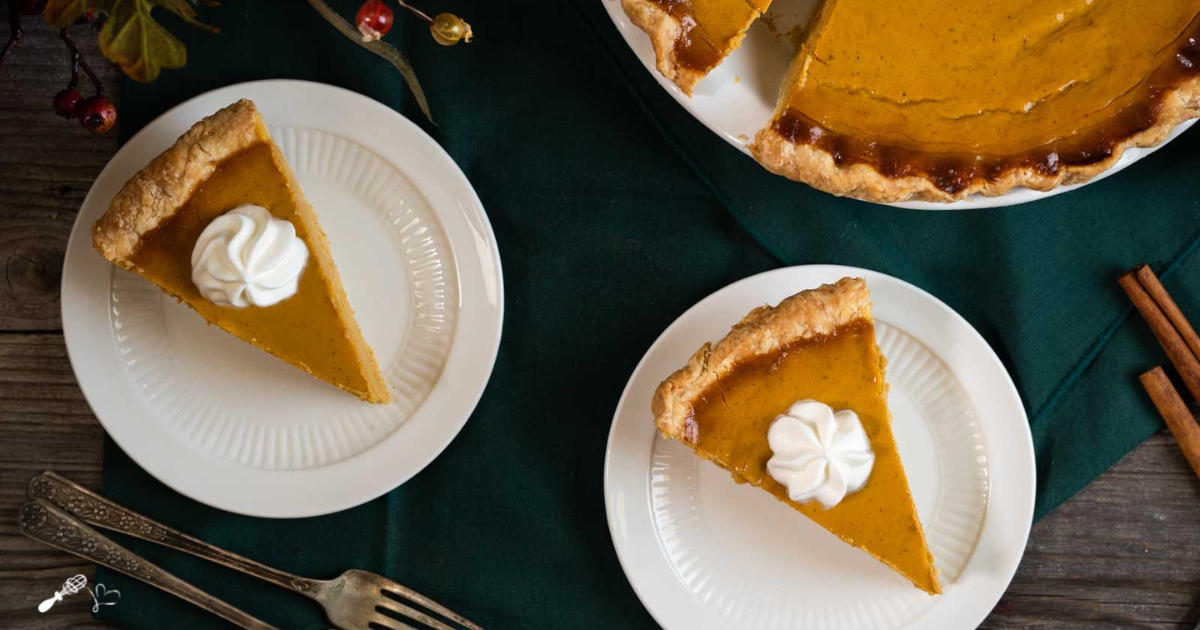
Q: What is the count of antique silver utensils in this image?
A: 2